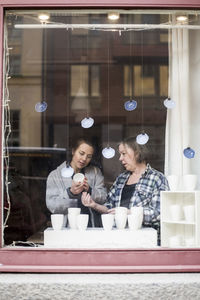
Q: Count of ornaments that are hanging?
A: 8